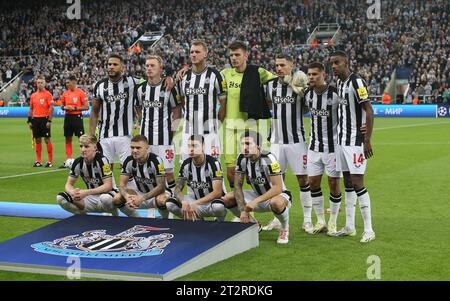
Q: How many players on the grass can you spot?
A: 11